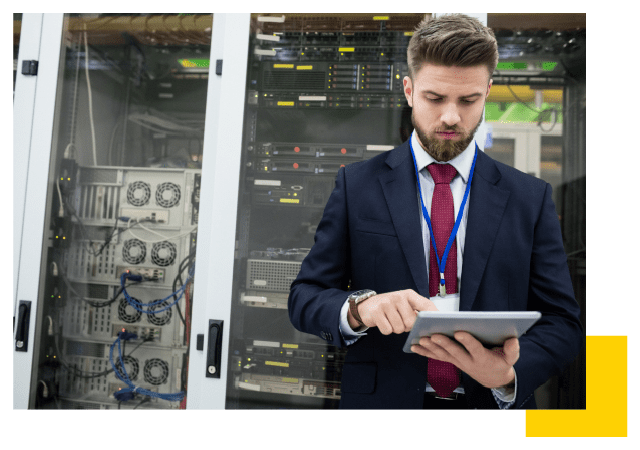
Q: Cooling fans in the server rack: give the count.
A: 8